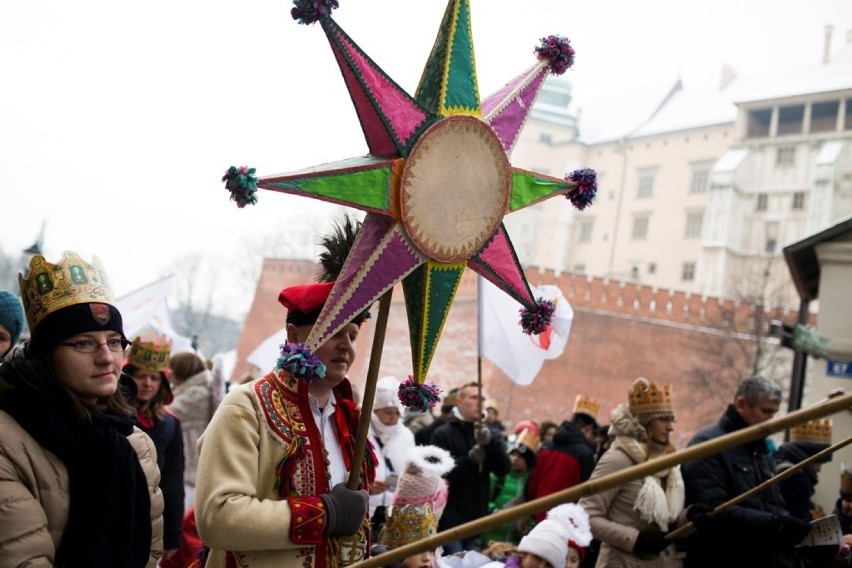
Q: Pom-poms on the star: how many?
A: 7